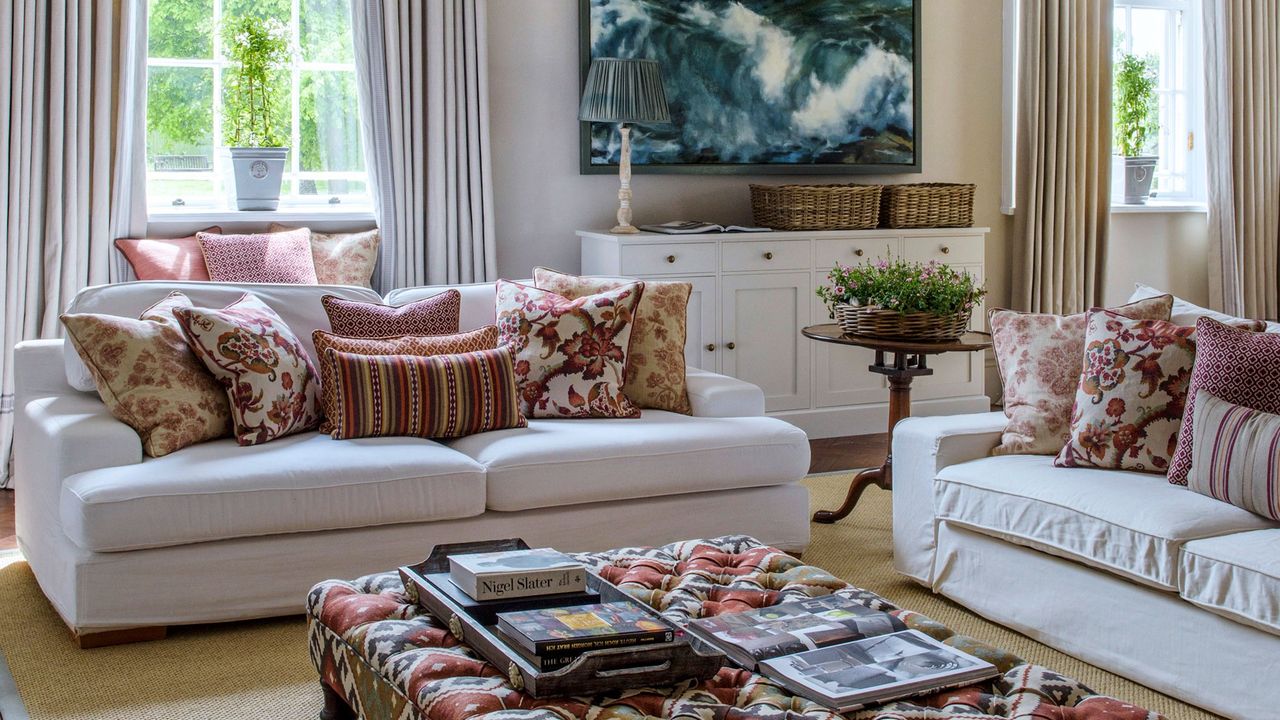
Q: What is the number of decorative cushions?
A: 14